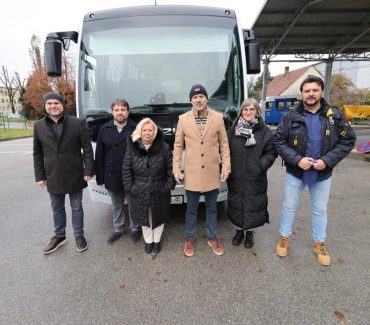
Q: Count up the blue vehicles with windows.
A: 1